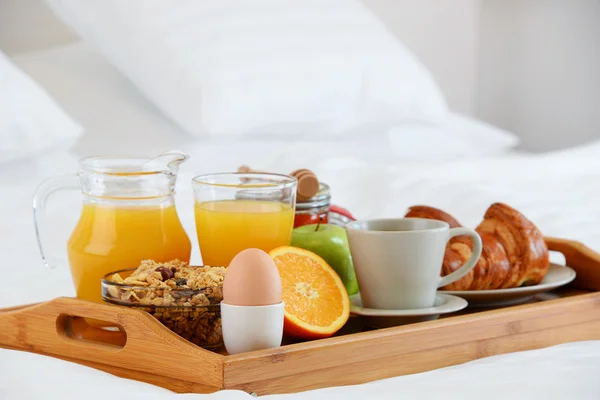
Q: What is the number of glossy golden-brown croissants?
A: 2